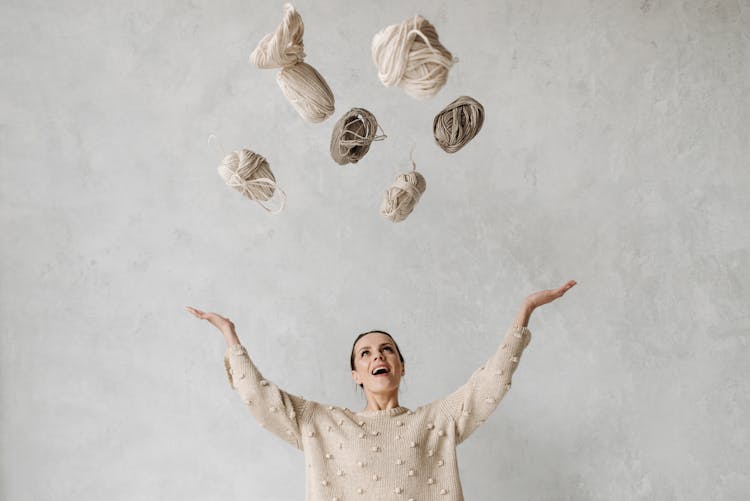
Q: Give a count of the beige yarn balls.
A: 5